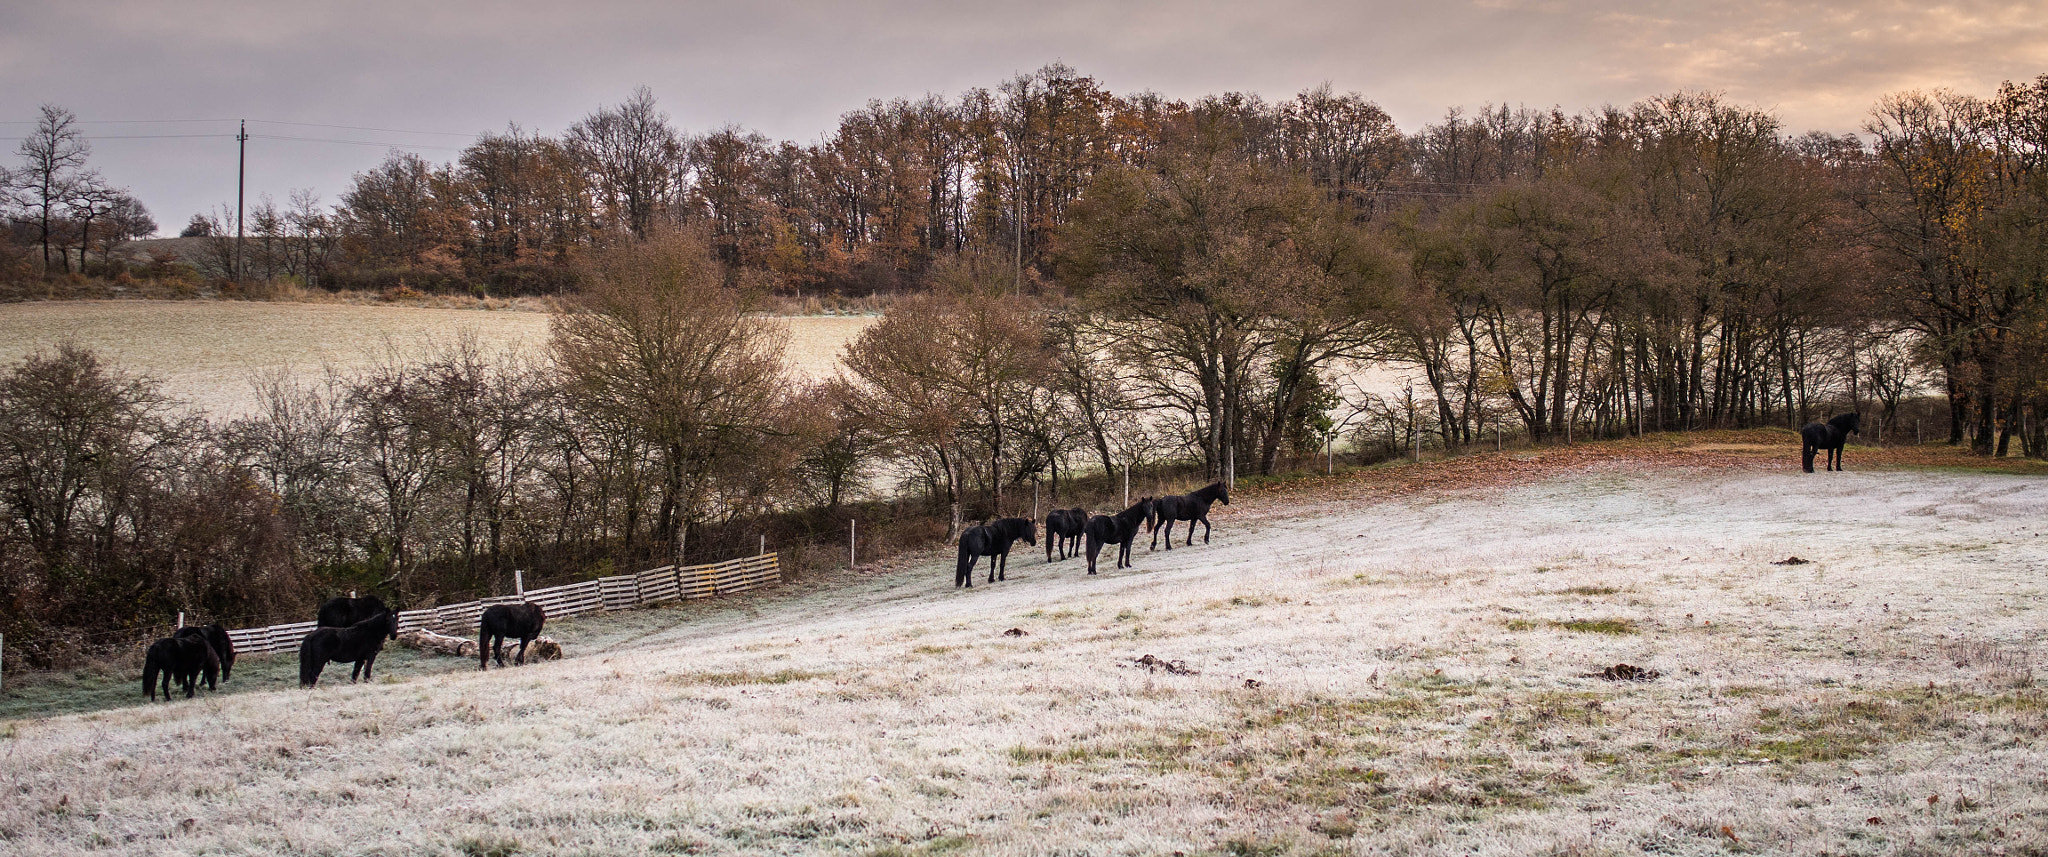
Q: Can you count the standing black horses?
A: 10